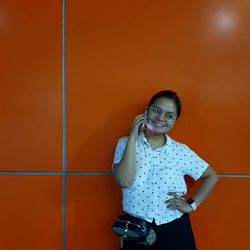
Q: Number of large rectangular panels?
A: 4